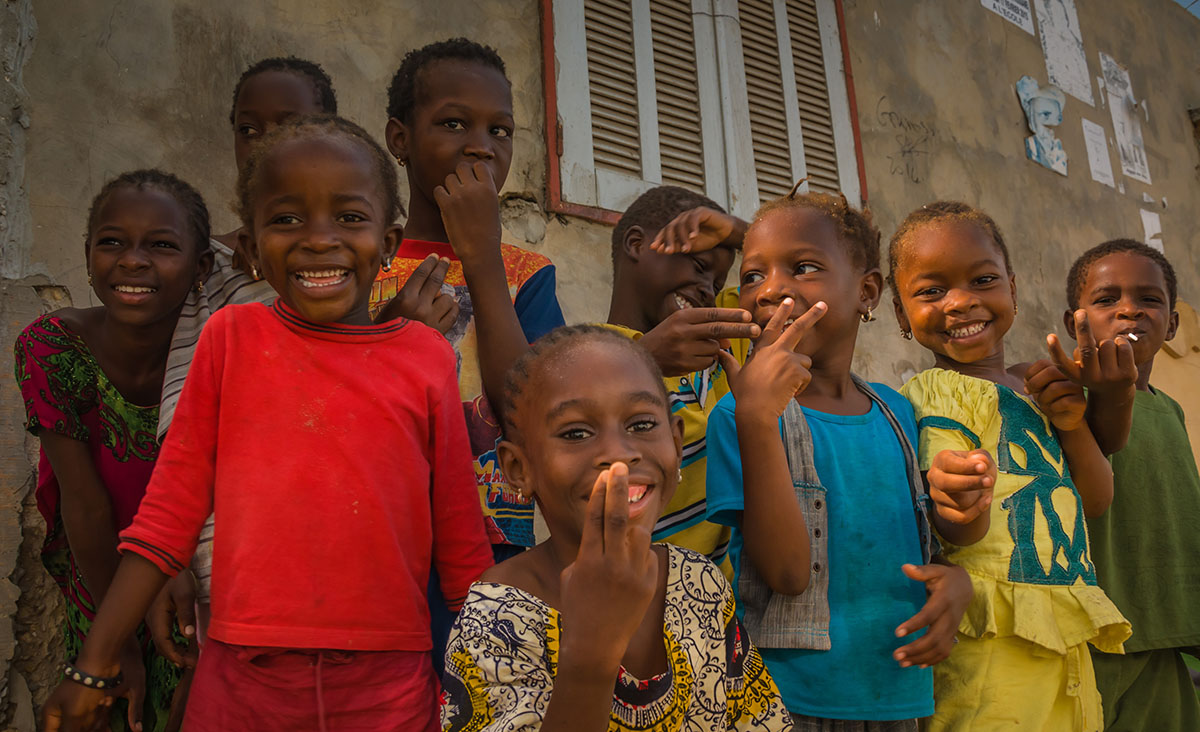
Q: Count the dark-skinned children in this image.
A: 9